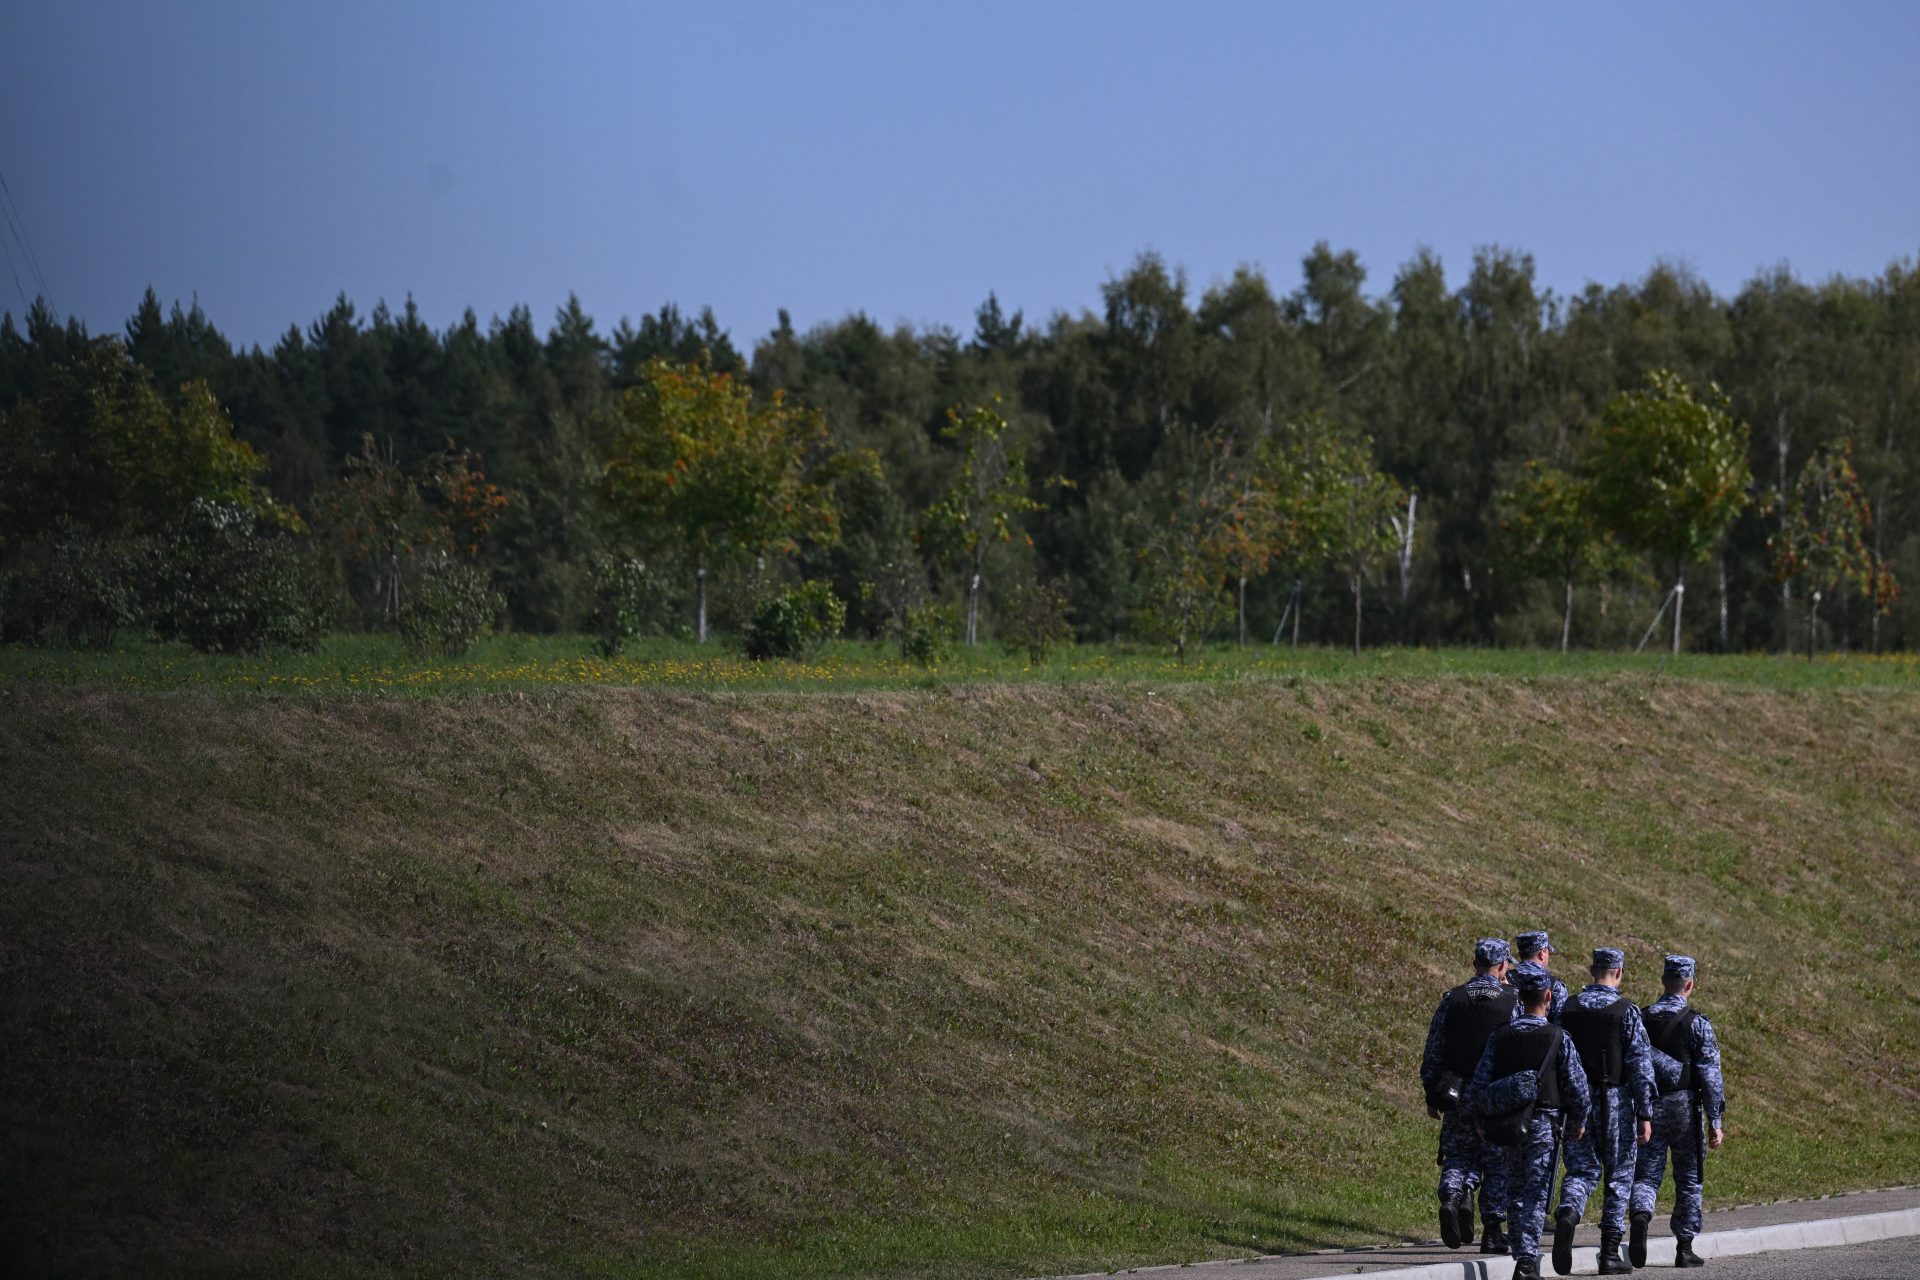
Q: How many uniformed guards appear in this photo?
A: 5